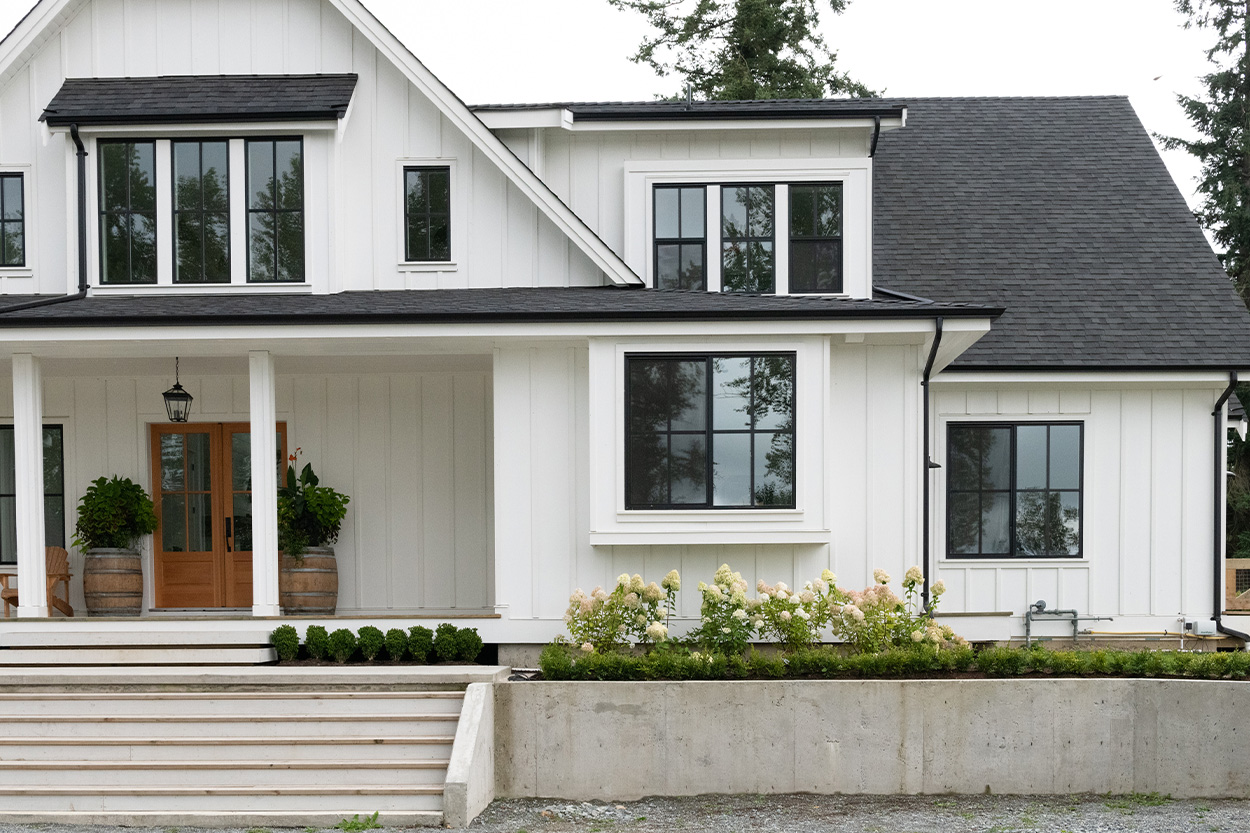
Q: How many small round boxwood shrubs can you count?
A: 8